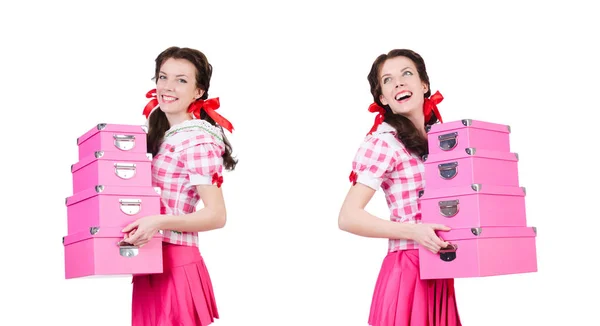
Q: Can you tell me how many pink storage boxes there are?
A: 8